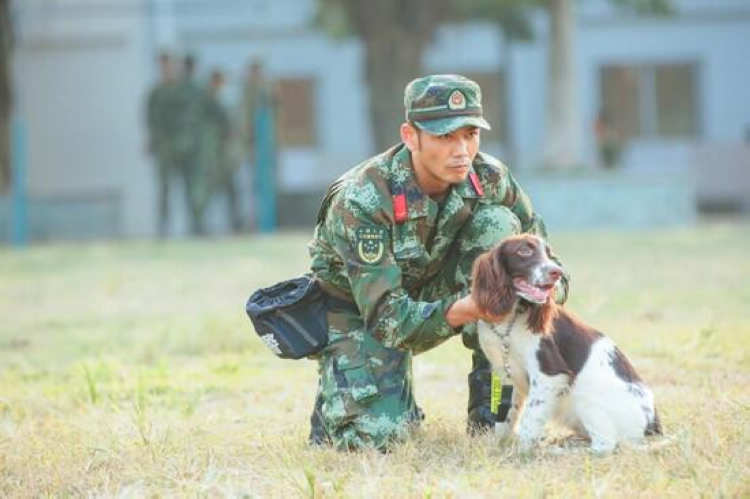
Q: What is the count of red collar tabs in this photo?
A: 2